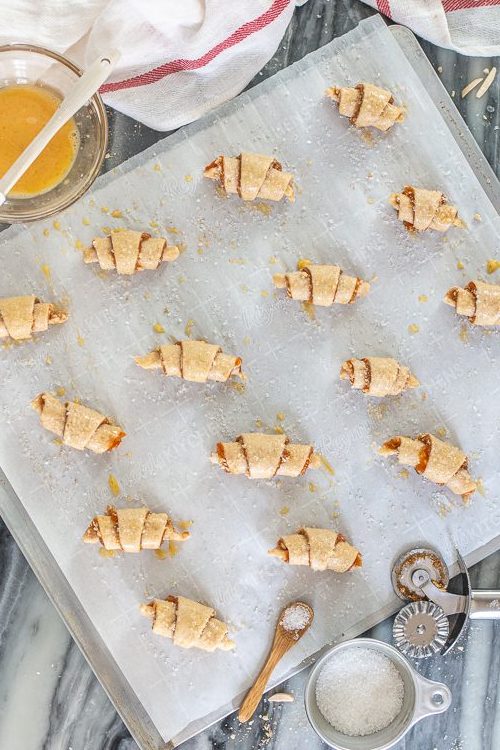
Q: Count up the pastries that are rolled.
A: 15